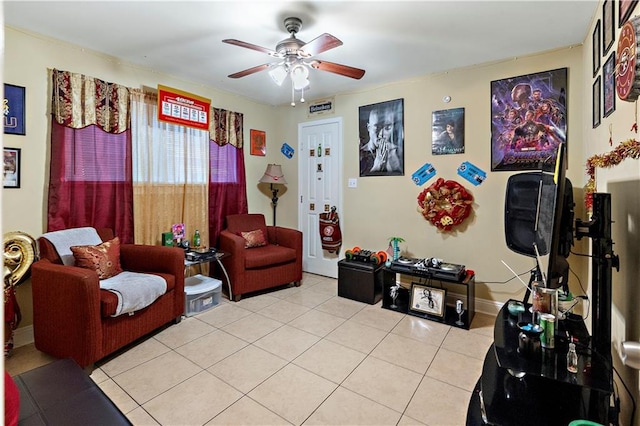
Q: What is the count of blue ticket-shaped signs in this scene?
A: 3